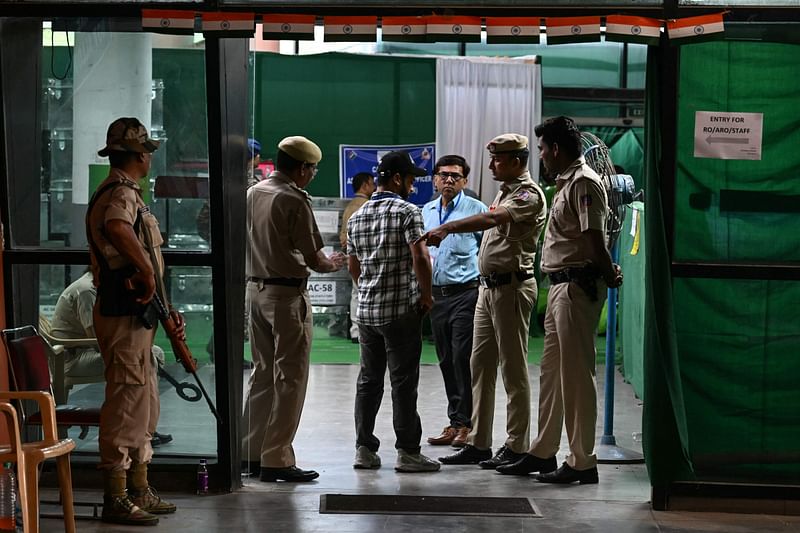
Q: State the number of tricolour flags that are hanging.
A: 10